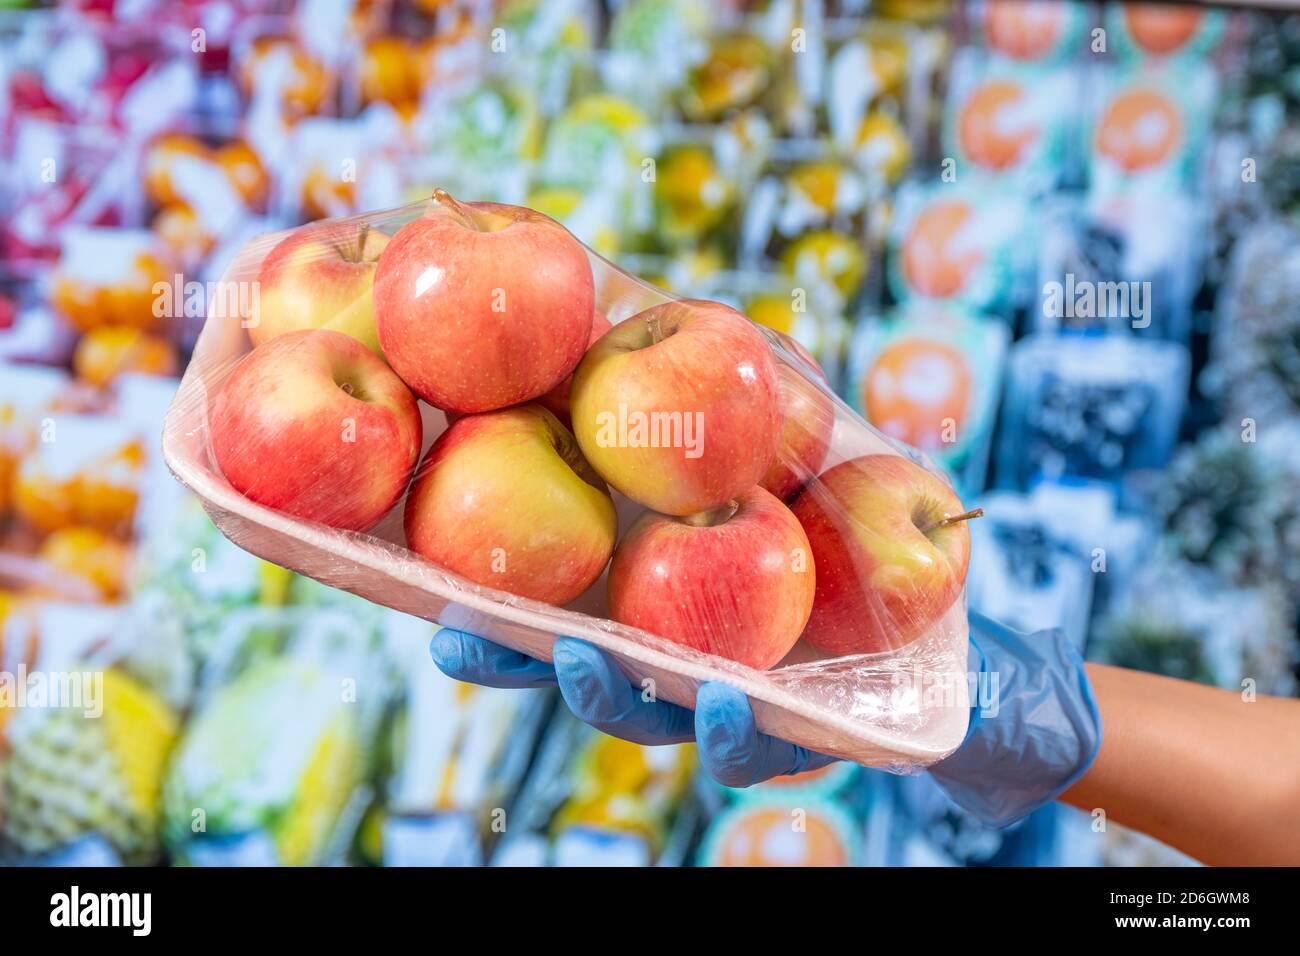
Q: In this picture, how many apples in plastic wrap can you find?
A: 9